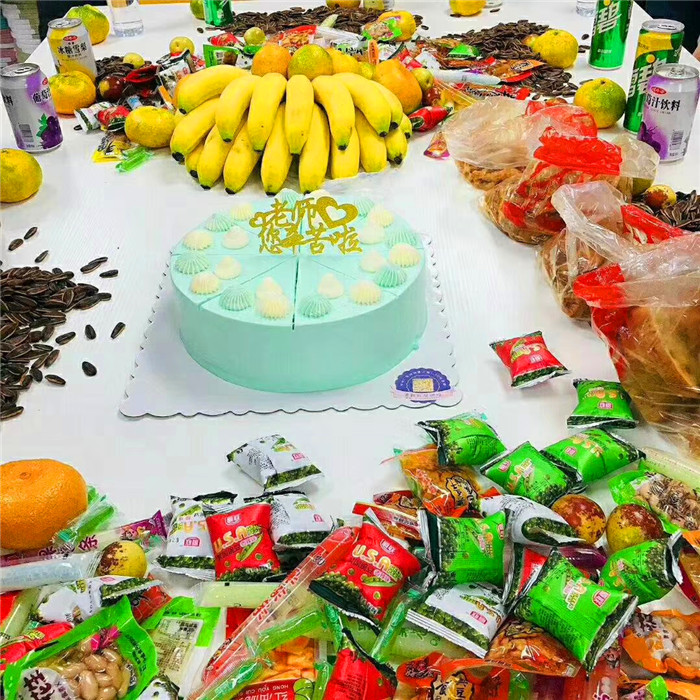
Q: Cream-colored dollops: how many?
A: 14